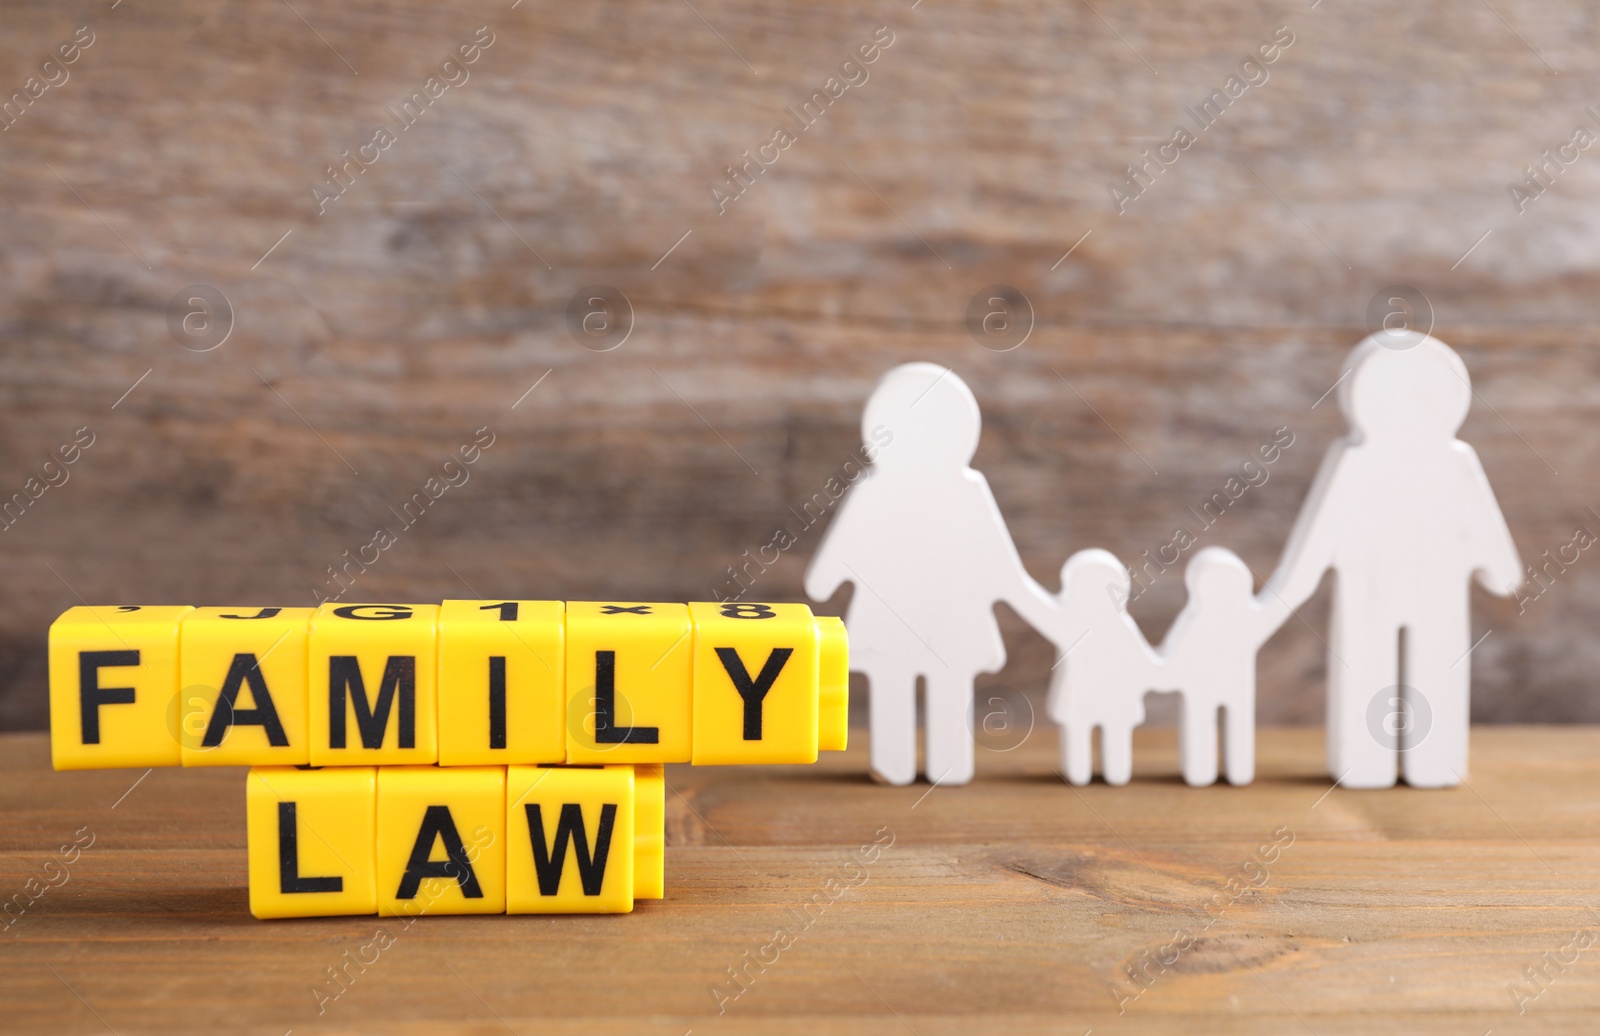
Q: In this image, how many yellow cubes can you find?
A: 9